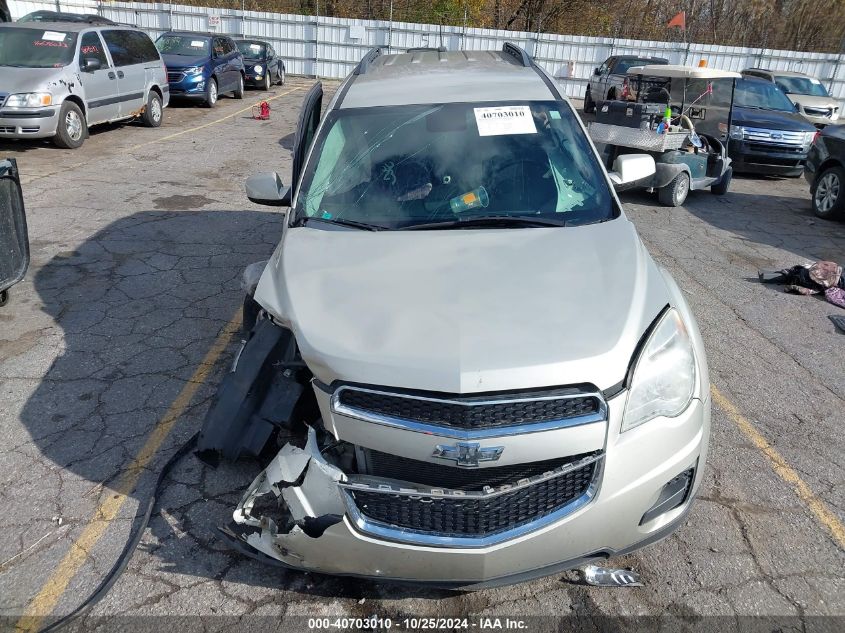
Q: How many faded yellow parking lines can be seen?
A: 3